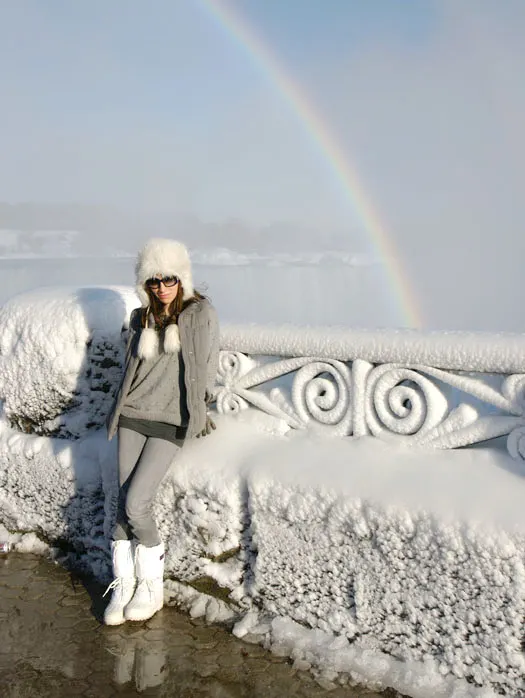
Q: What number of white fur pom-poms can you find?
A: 2